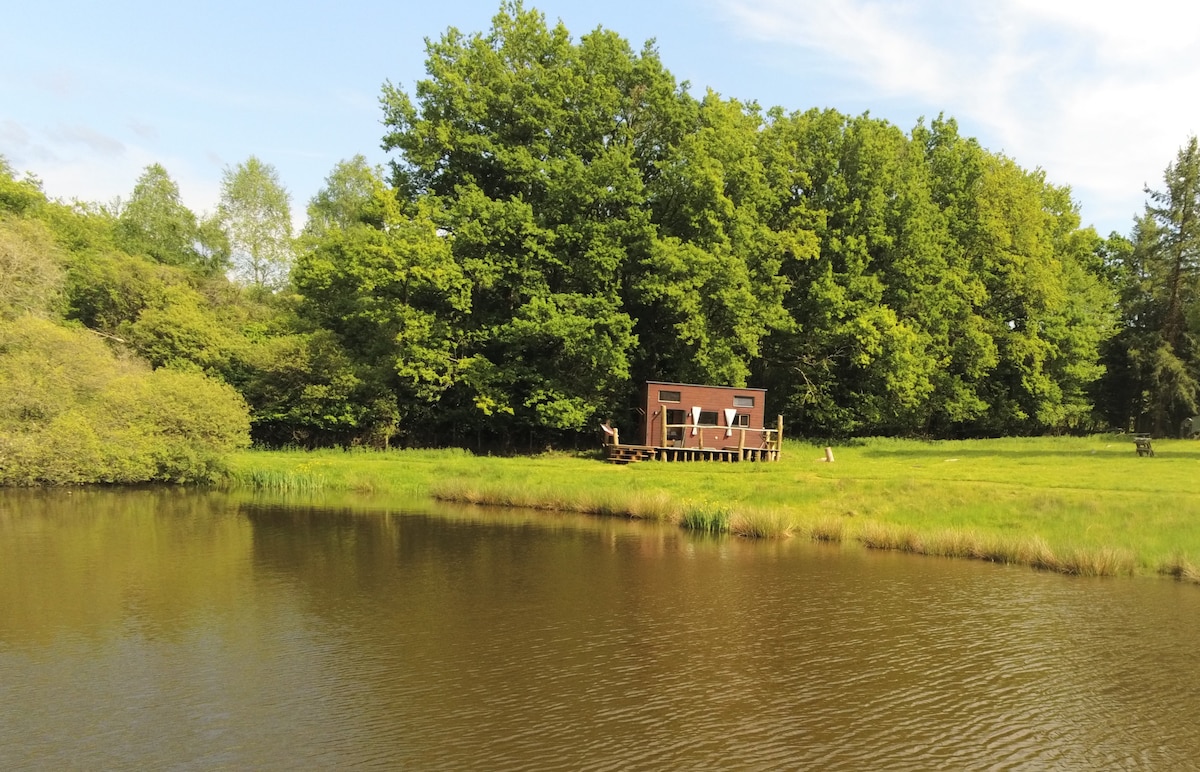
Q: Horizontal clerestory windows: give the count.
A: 2